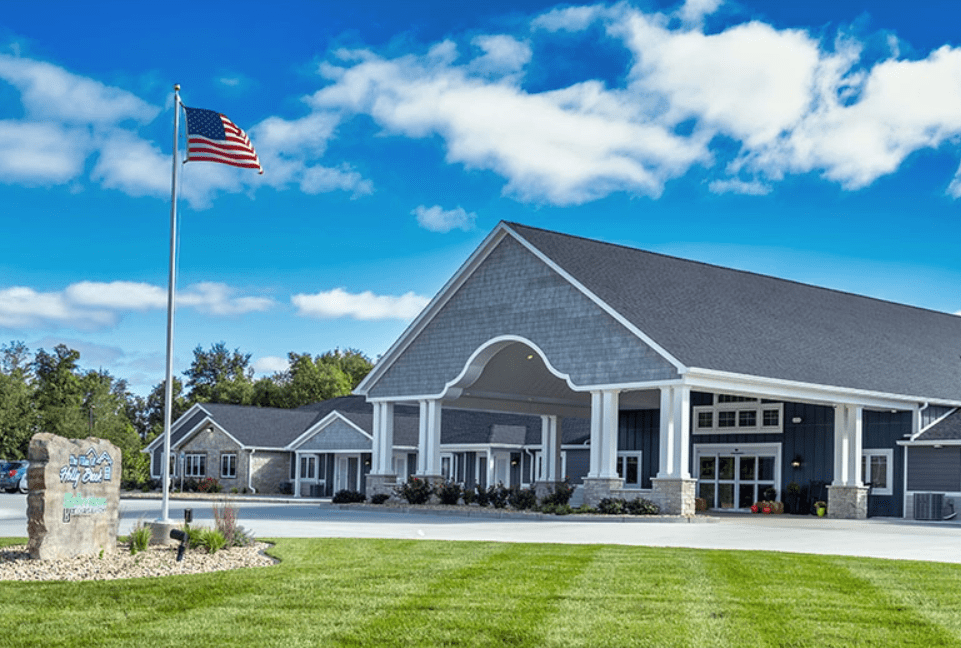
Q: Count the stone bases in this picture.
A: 6